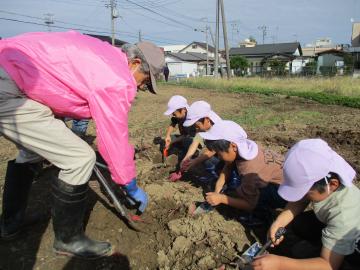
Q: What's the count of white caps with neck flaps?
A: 4